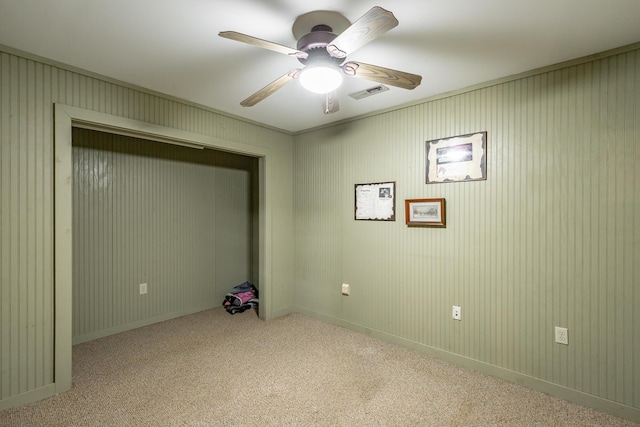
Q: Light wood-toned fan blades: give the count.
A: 5